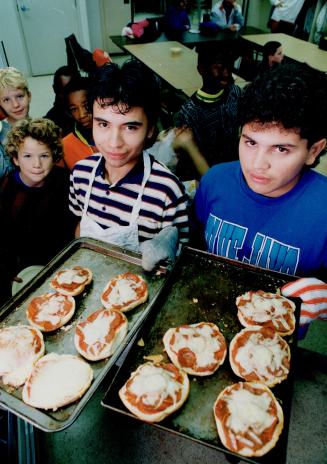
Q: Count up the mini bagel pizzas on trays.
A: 11